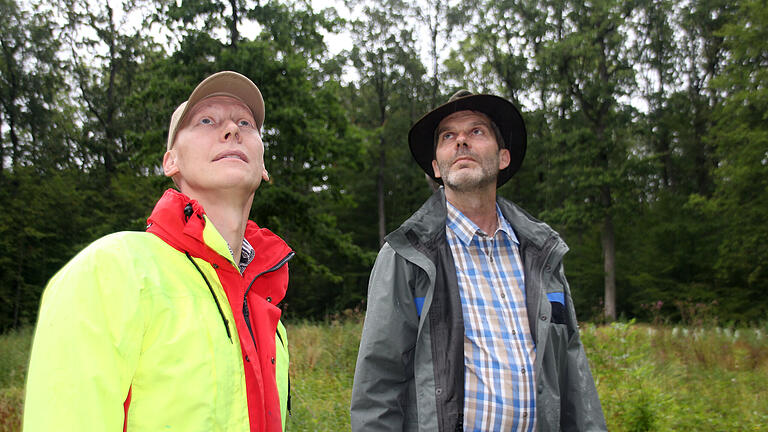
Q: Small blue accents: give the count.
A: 2